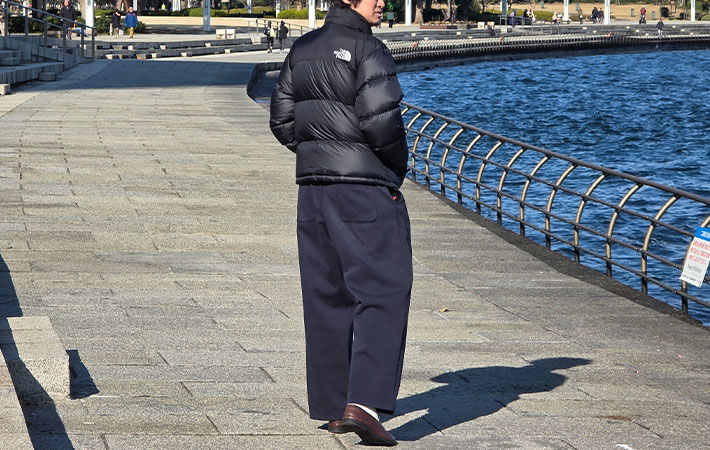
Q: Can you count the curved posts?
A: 14